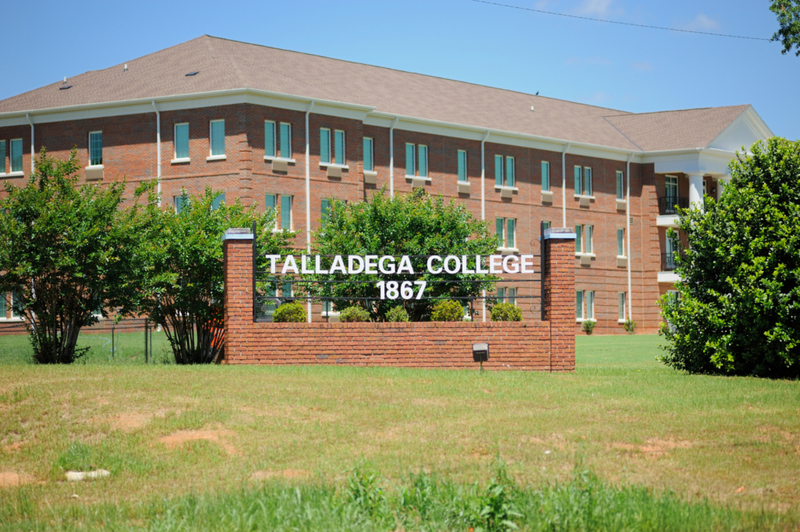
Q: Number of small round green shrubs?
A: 5